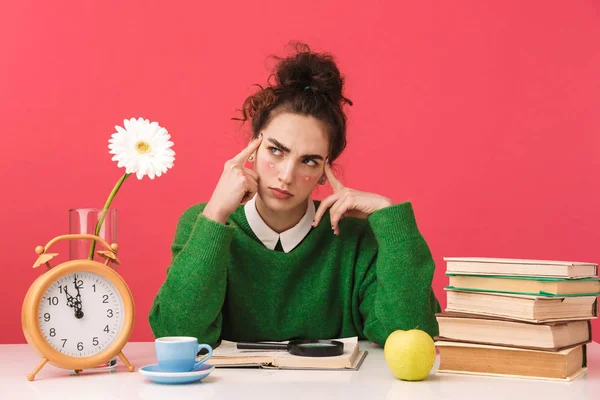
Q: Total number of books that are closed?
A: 5